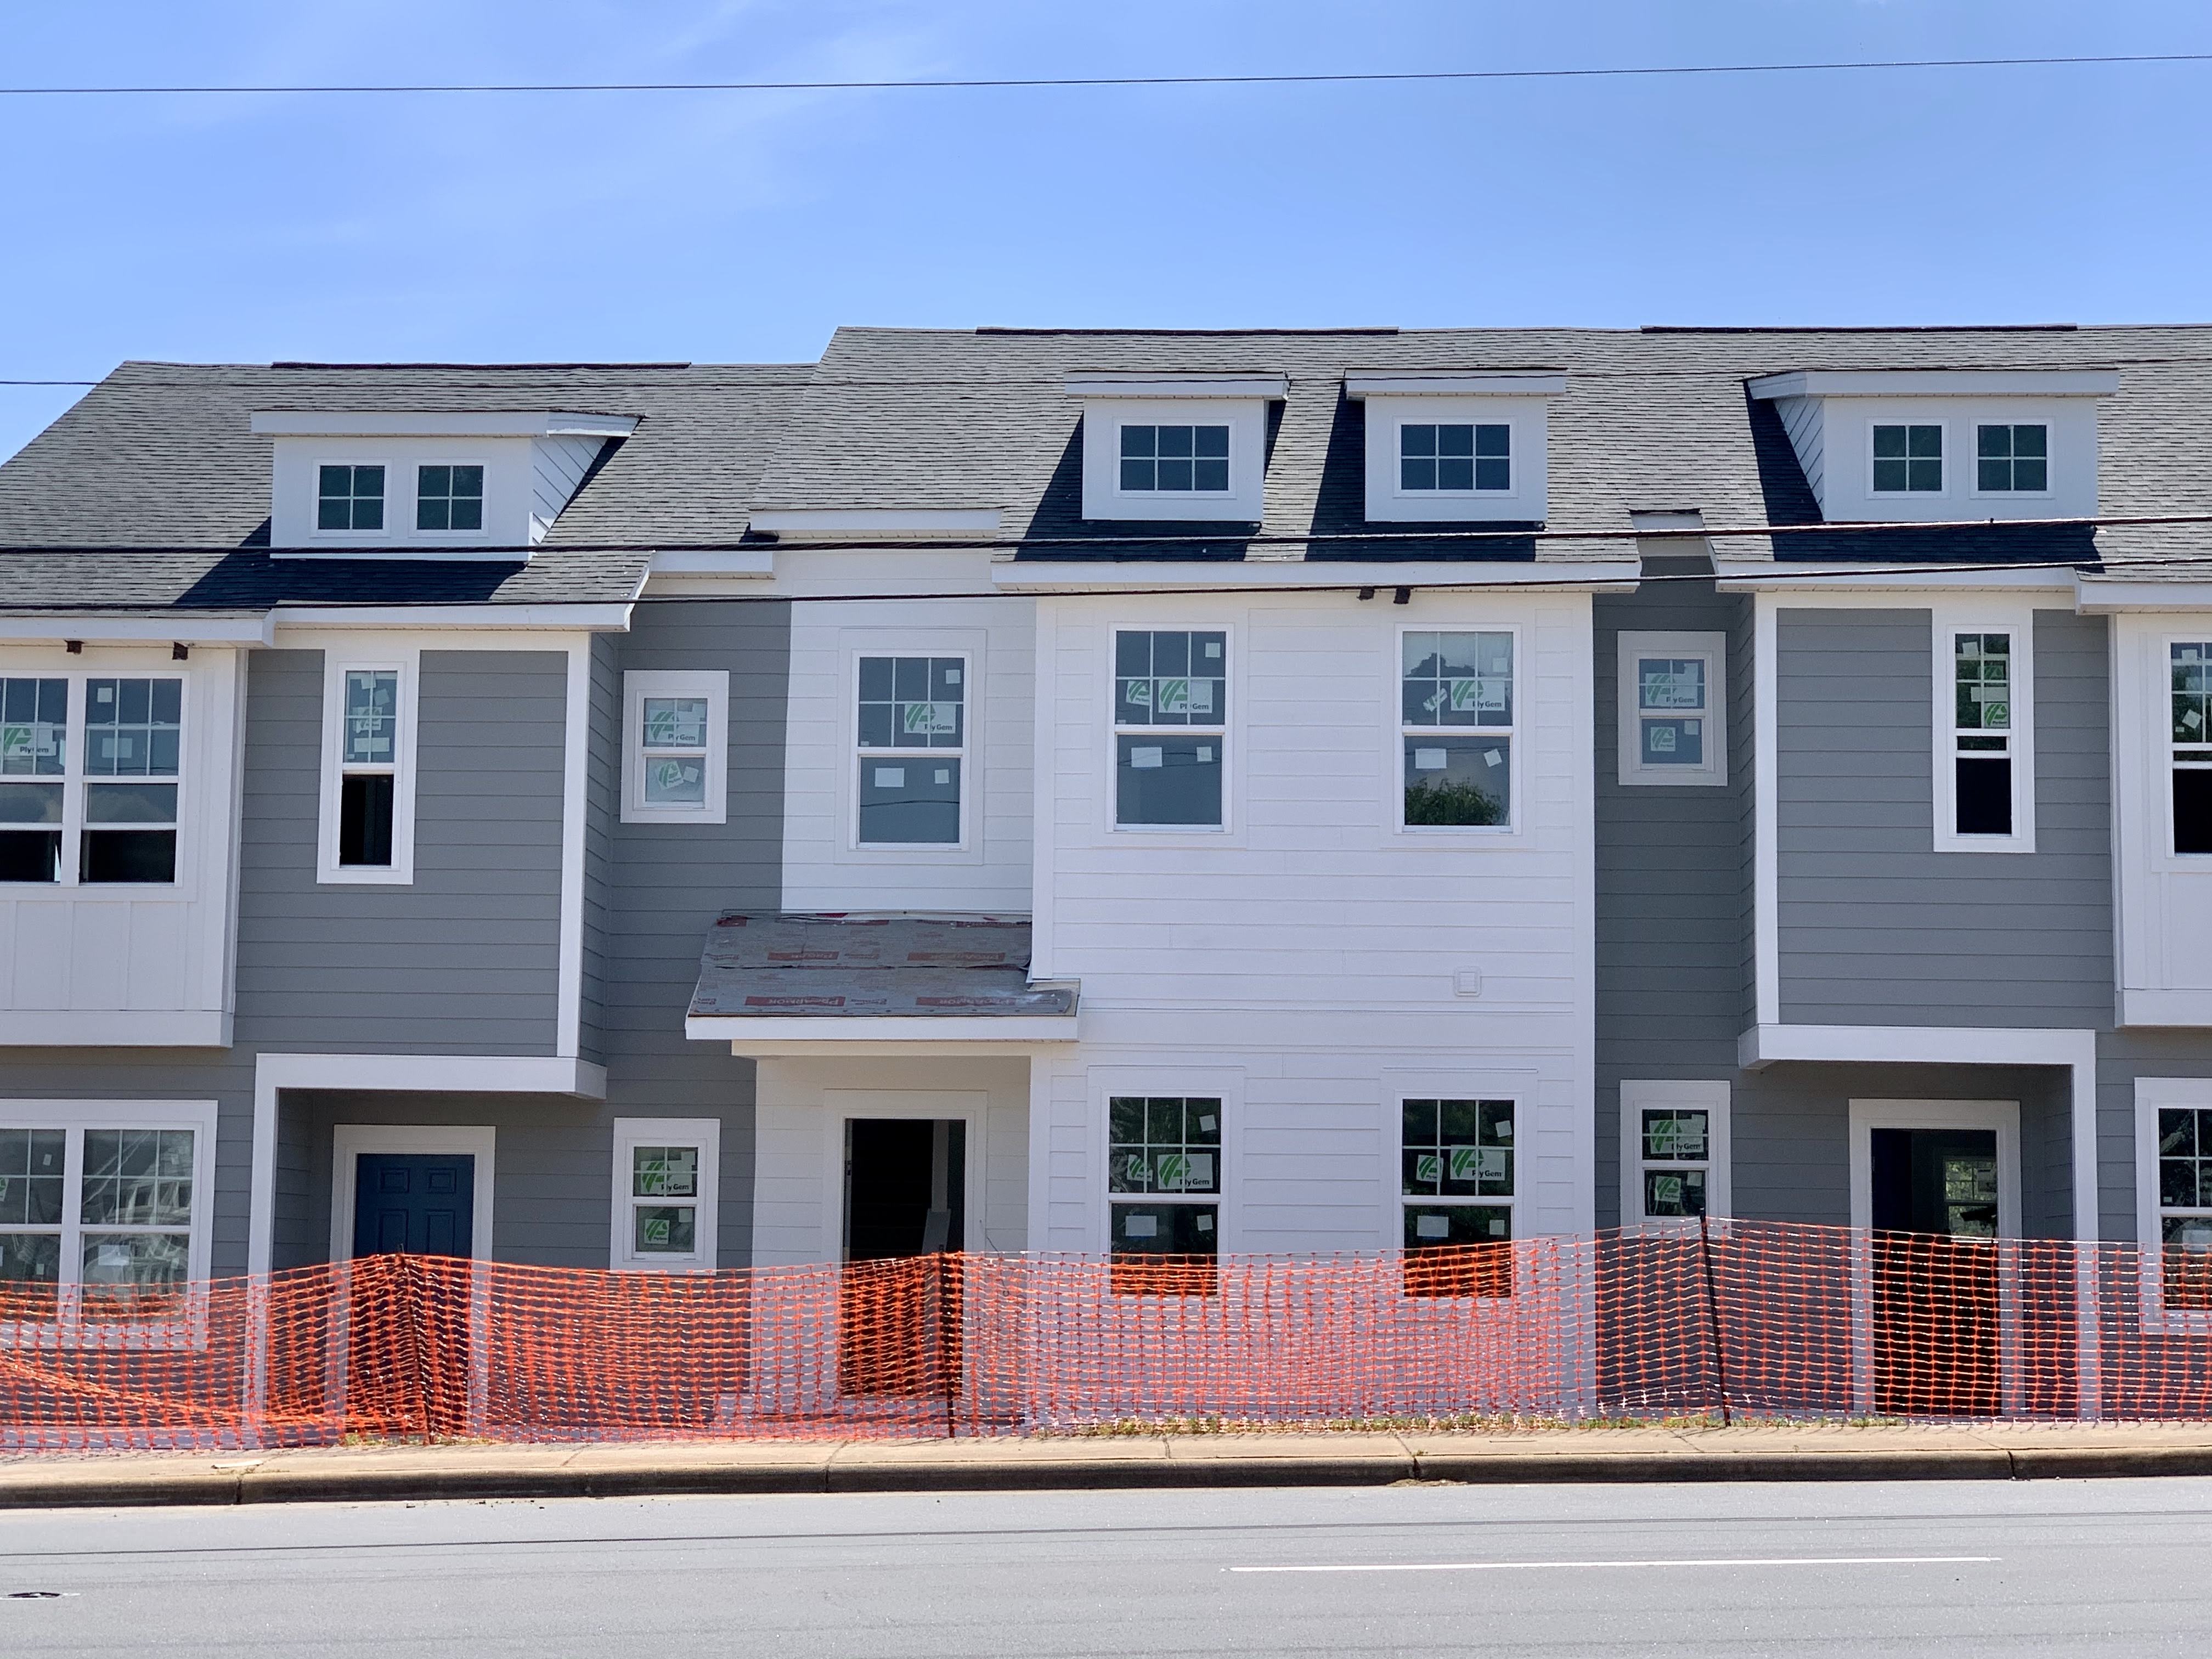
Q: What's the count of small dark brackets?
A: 4